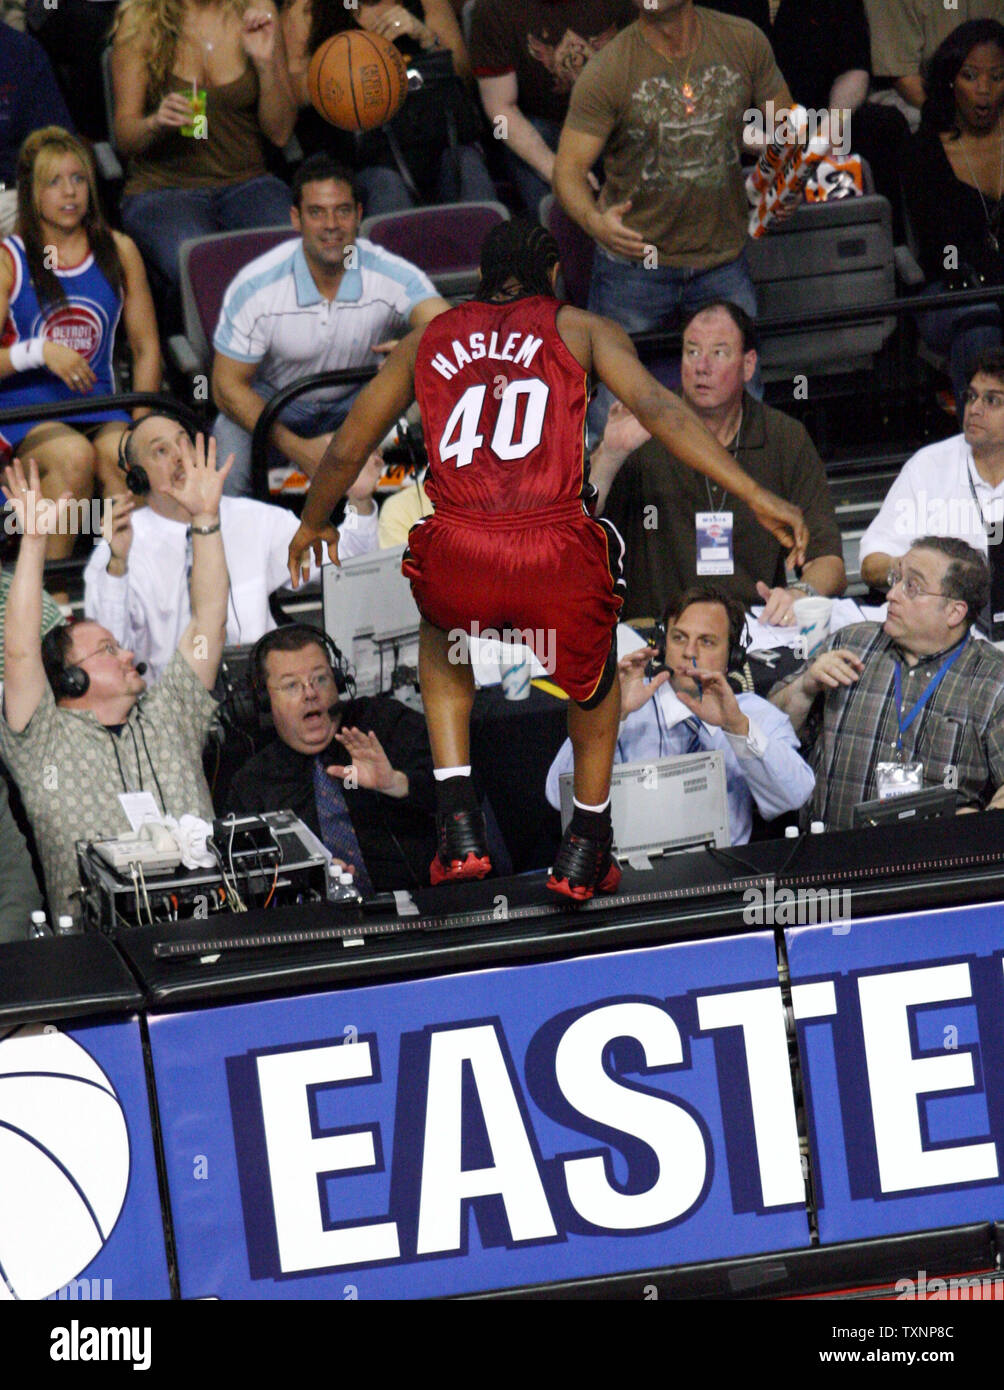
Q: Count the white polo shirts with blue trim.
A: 1